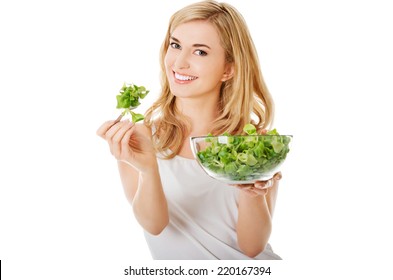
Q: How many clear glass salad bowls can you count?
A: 1